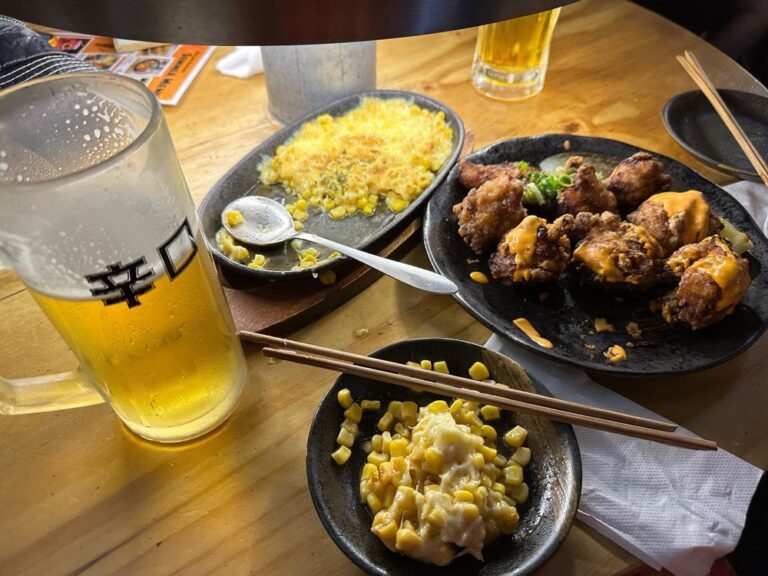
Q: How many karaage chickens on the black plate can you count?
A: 8